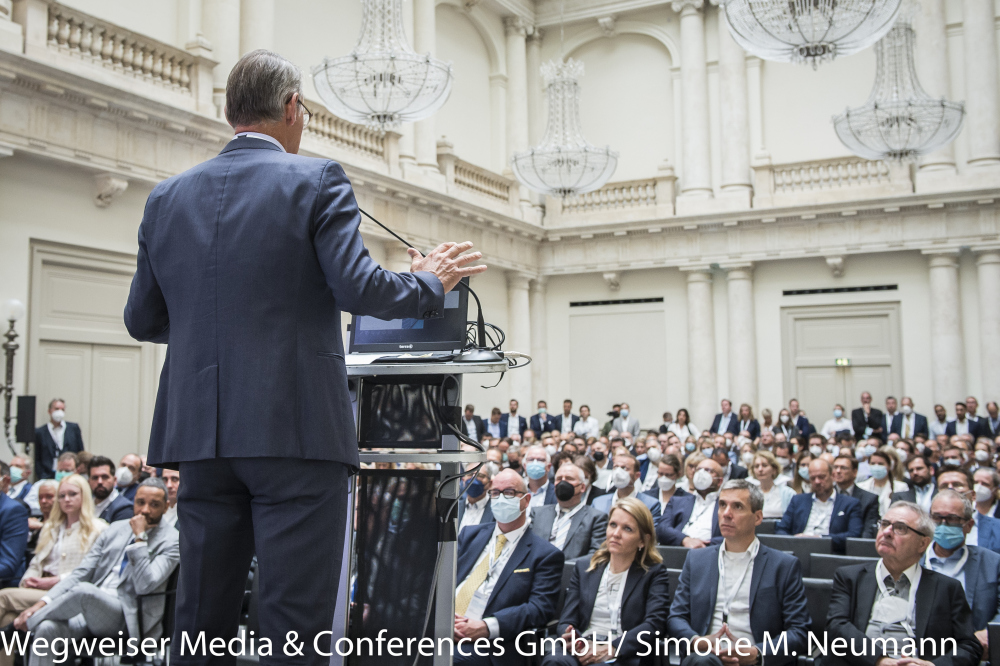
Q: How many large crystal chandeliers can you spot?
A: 4